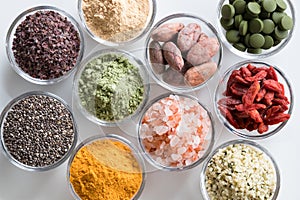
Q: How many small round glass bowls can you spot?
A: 10